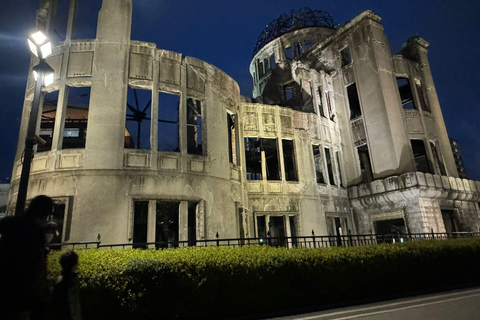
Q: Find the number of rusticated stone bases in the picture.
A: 1